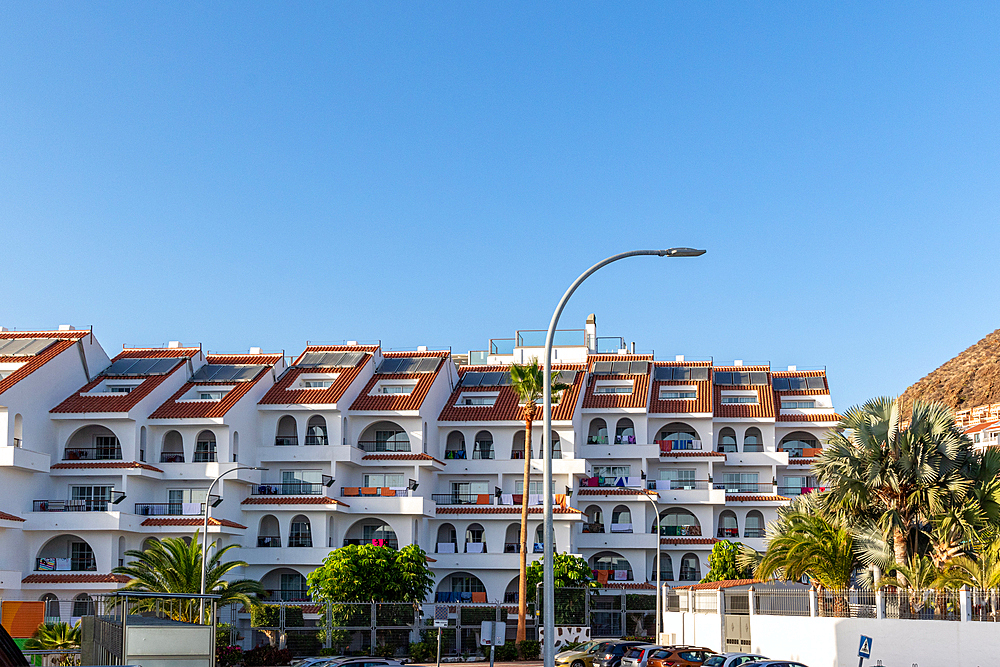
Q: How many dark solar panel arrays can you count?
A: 10